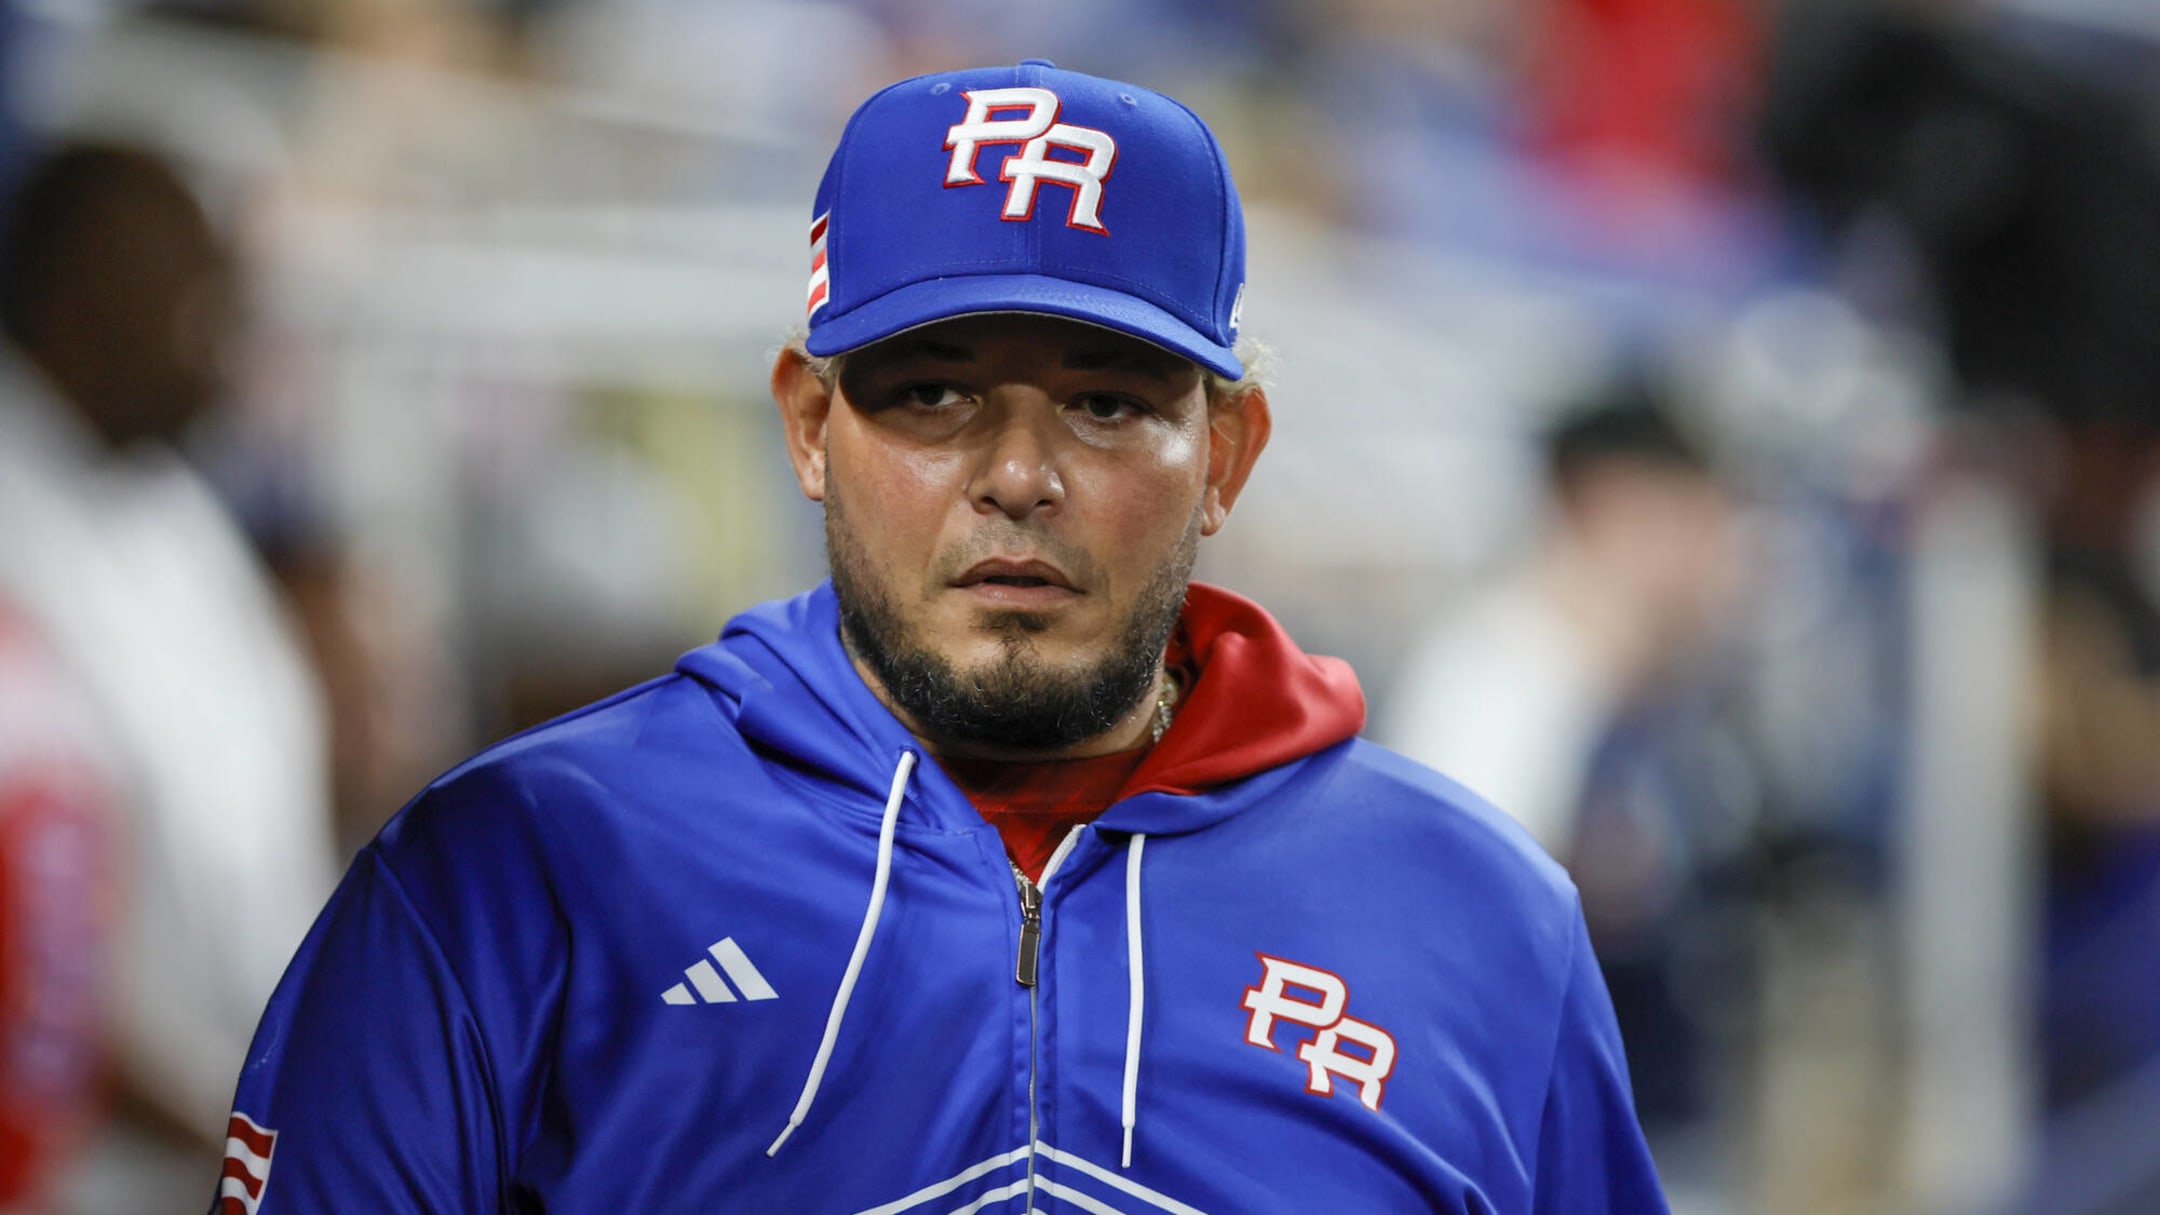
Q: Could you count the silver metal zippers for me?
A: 1